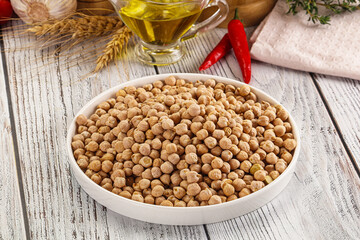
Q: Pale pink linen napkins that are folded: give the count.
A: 1